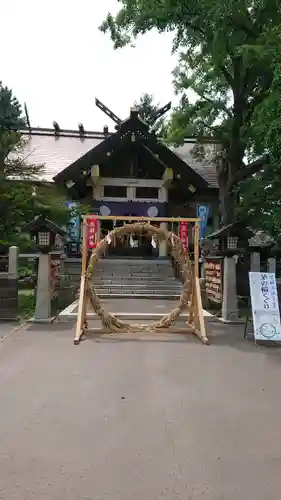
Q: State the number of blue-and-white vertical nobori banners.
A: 2